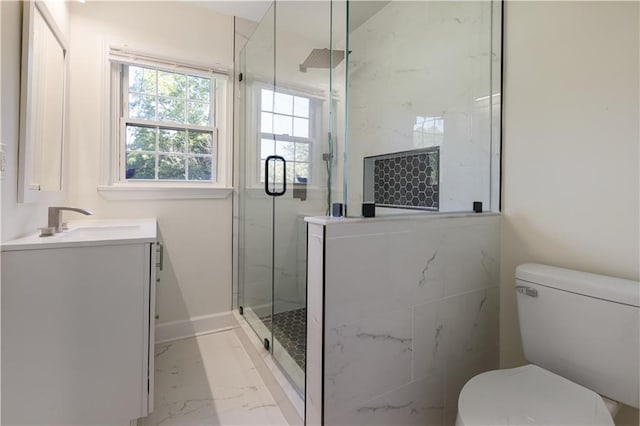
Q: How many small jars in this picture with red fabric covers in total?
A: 0